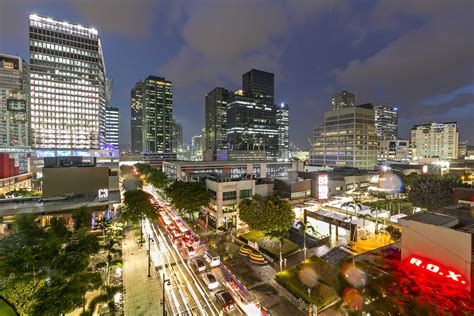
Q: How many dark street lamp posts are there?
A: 3